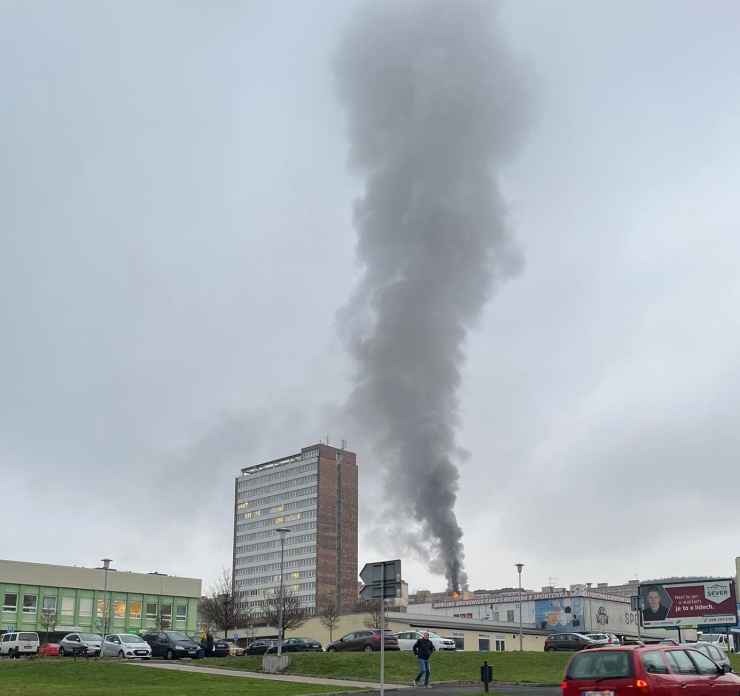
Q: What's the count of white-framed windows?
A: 11